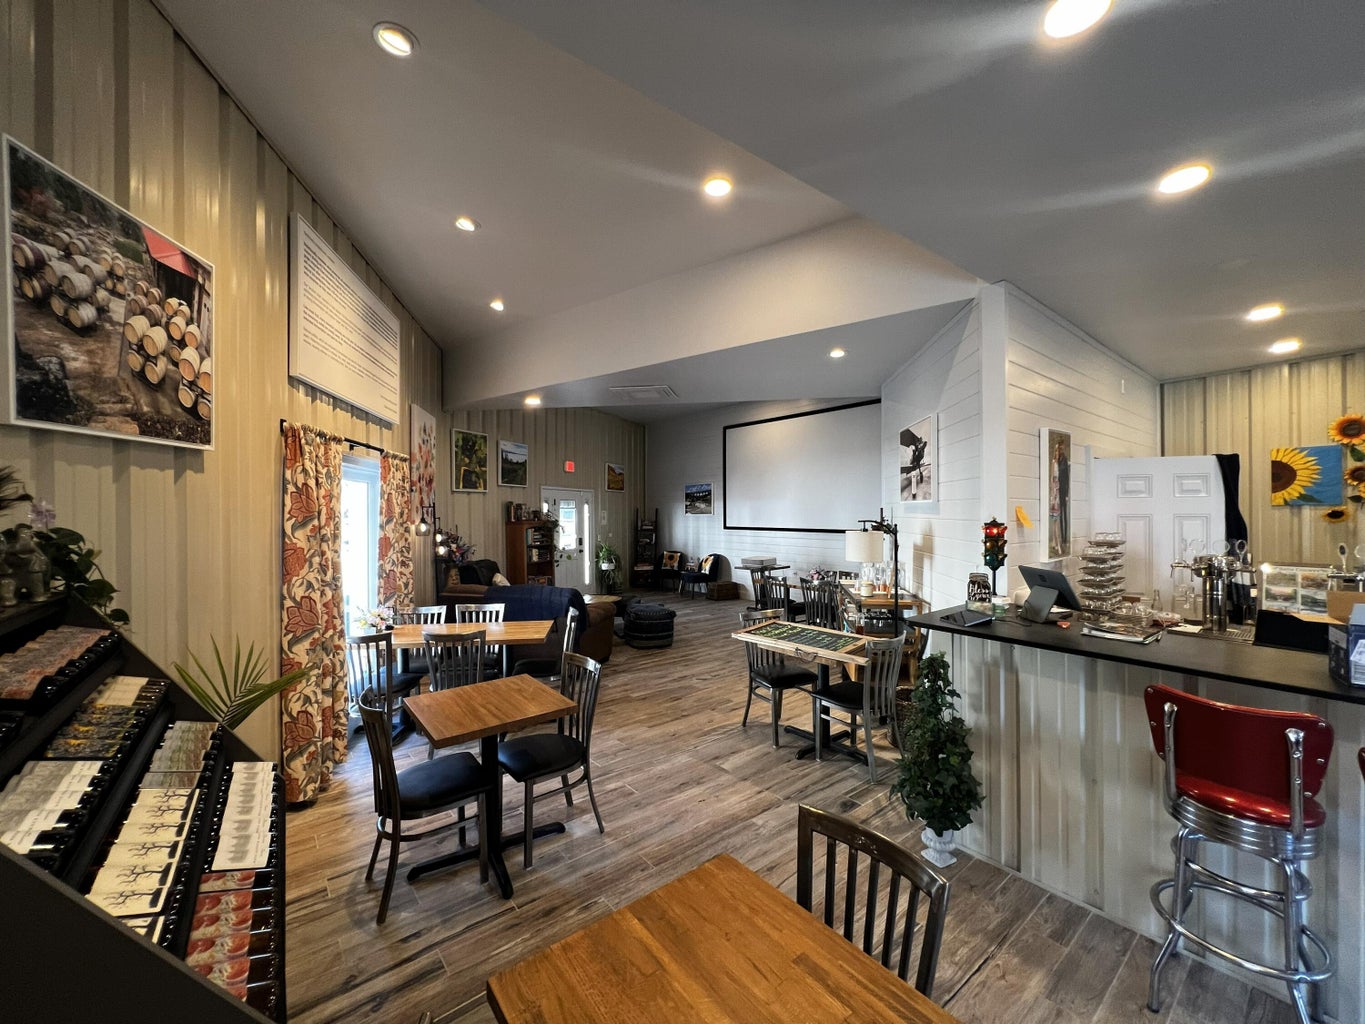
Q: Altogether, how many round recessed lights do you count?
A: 10